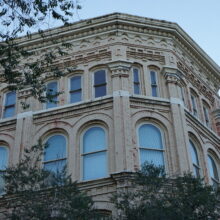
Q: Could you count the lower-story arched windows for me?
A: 6